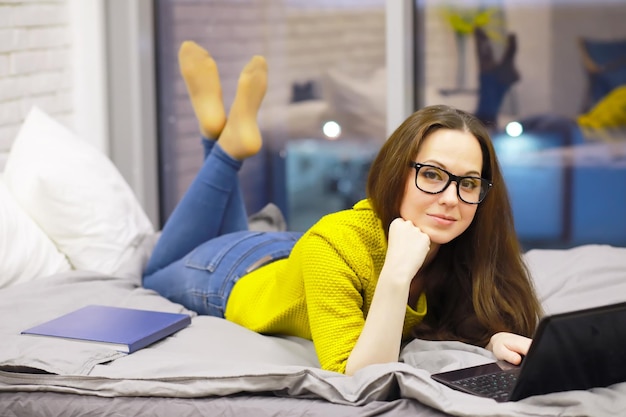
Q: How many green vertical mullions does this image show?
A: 0